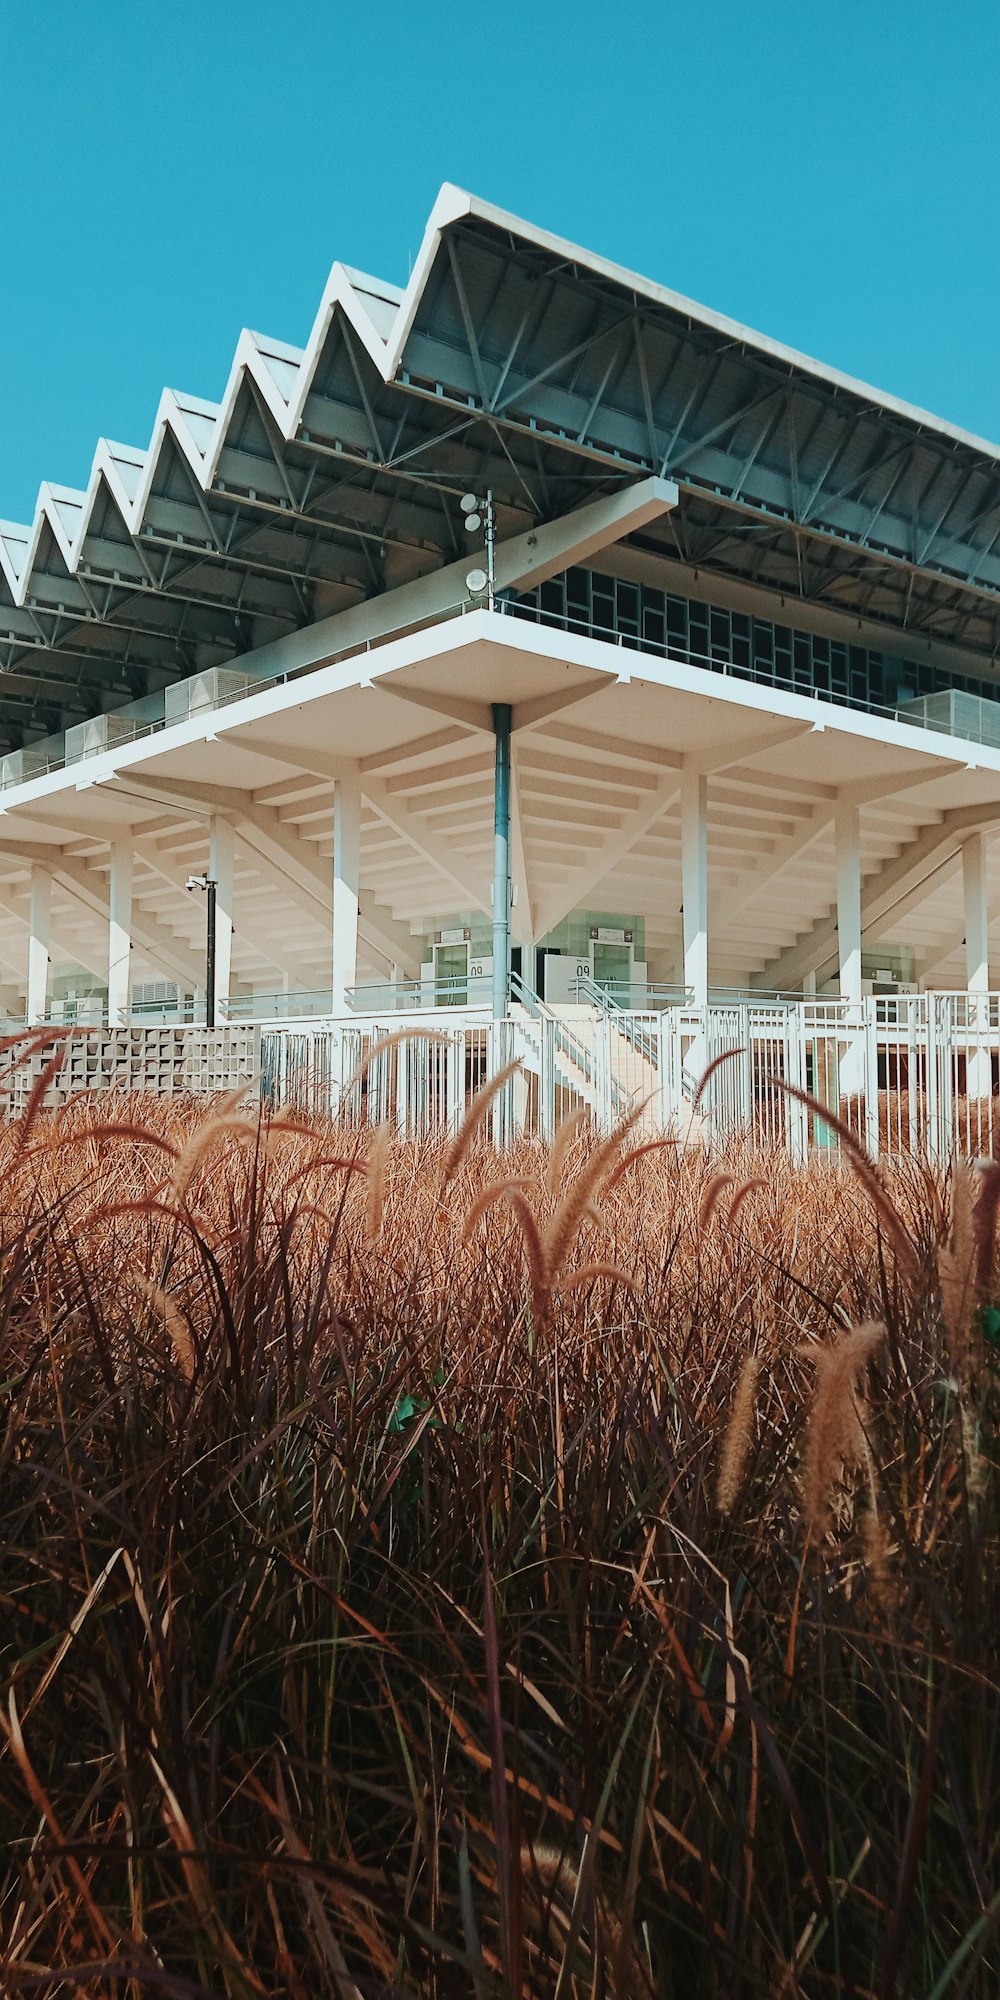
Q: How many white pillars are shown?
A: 7